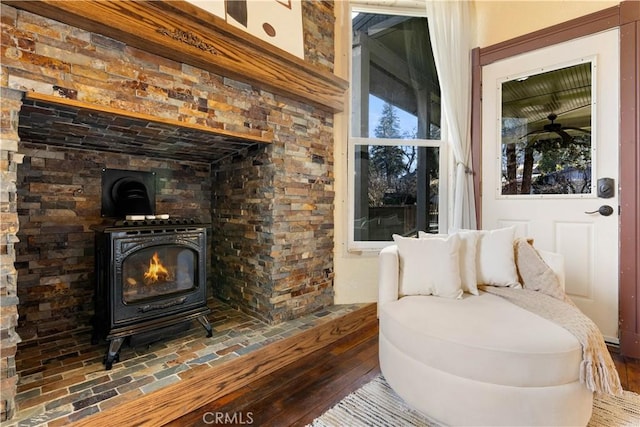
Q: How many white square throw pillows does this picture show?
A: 3